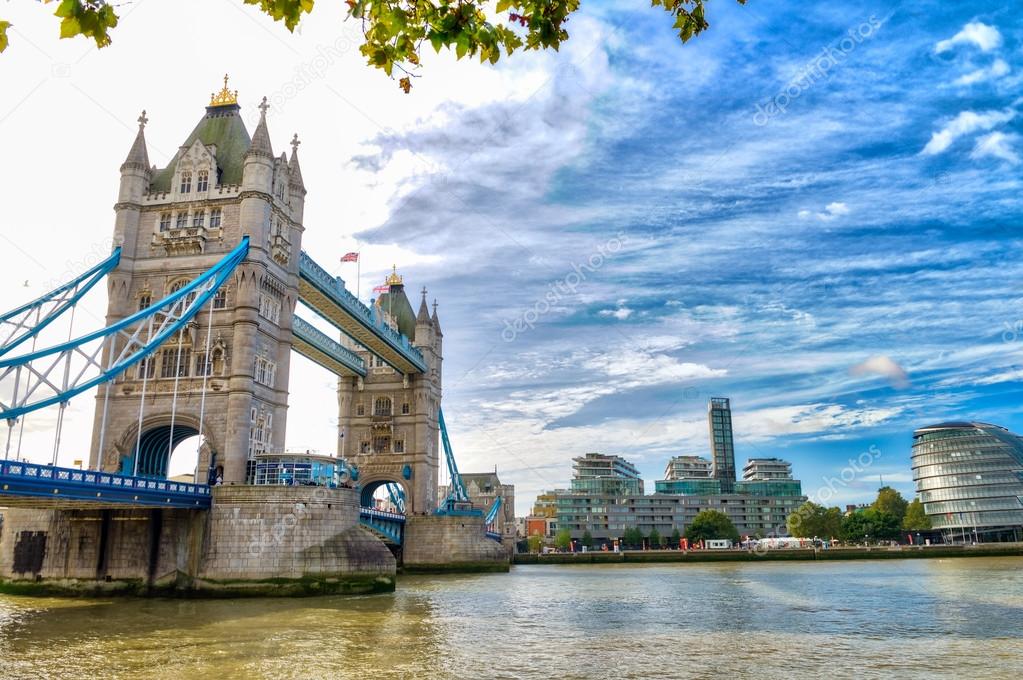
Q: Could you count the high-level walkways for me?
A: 2